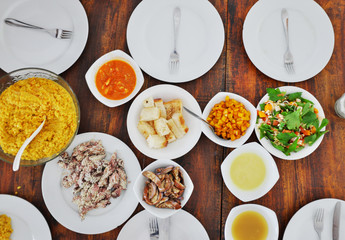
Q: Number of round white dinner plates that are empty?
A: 5